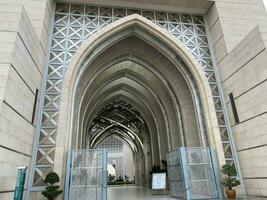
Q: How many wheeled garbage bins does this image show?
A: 0